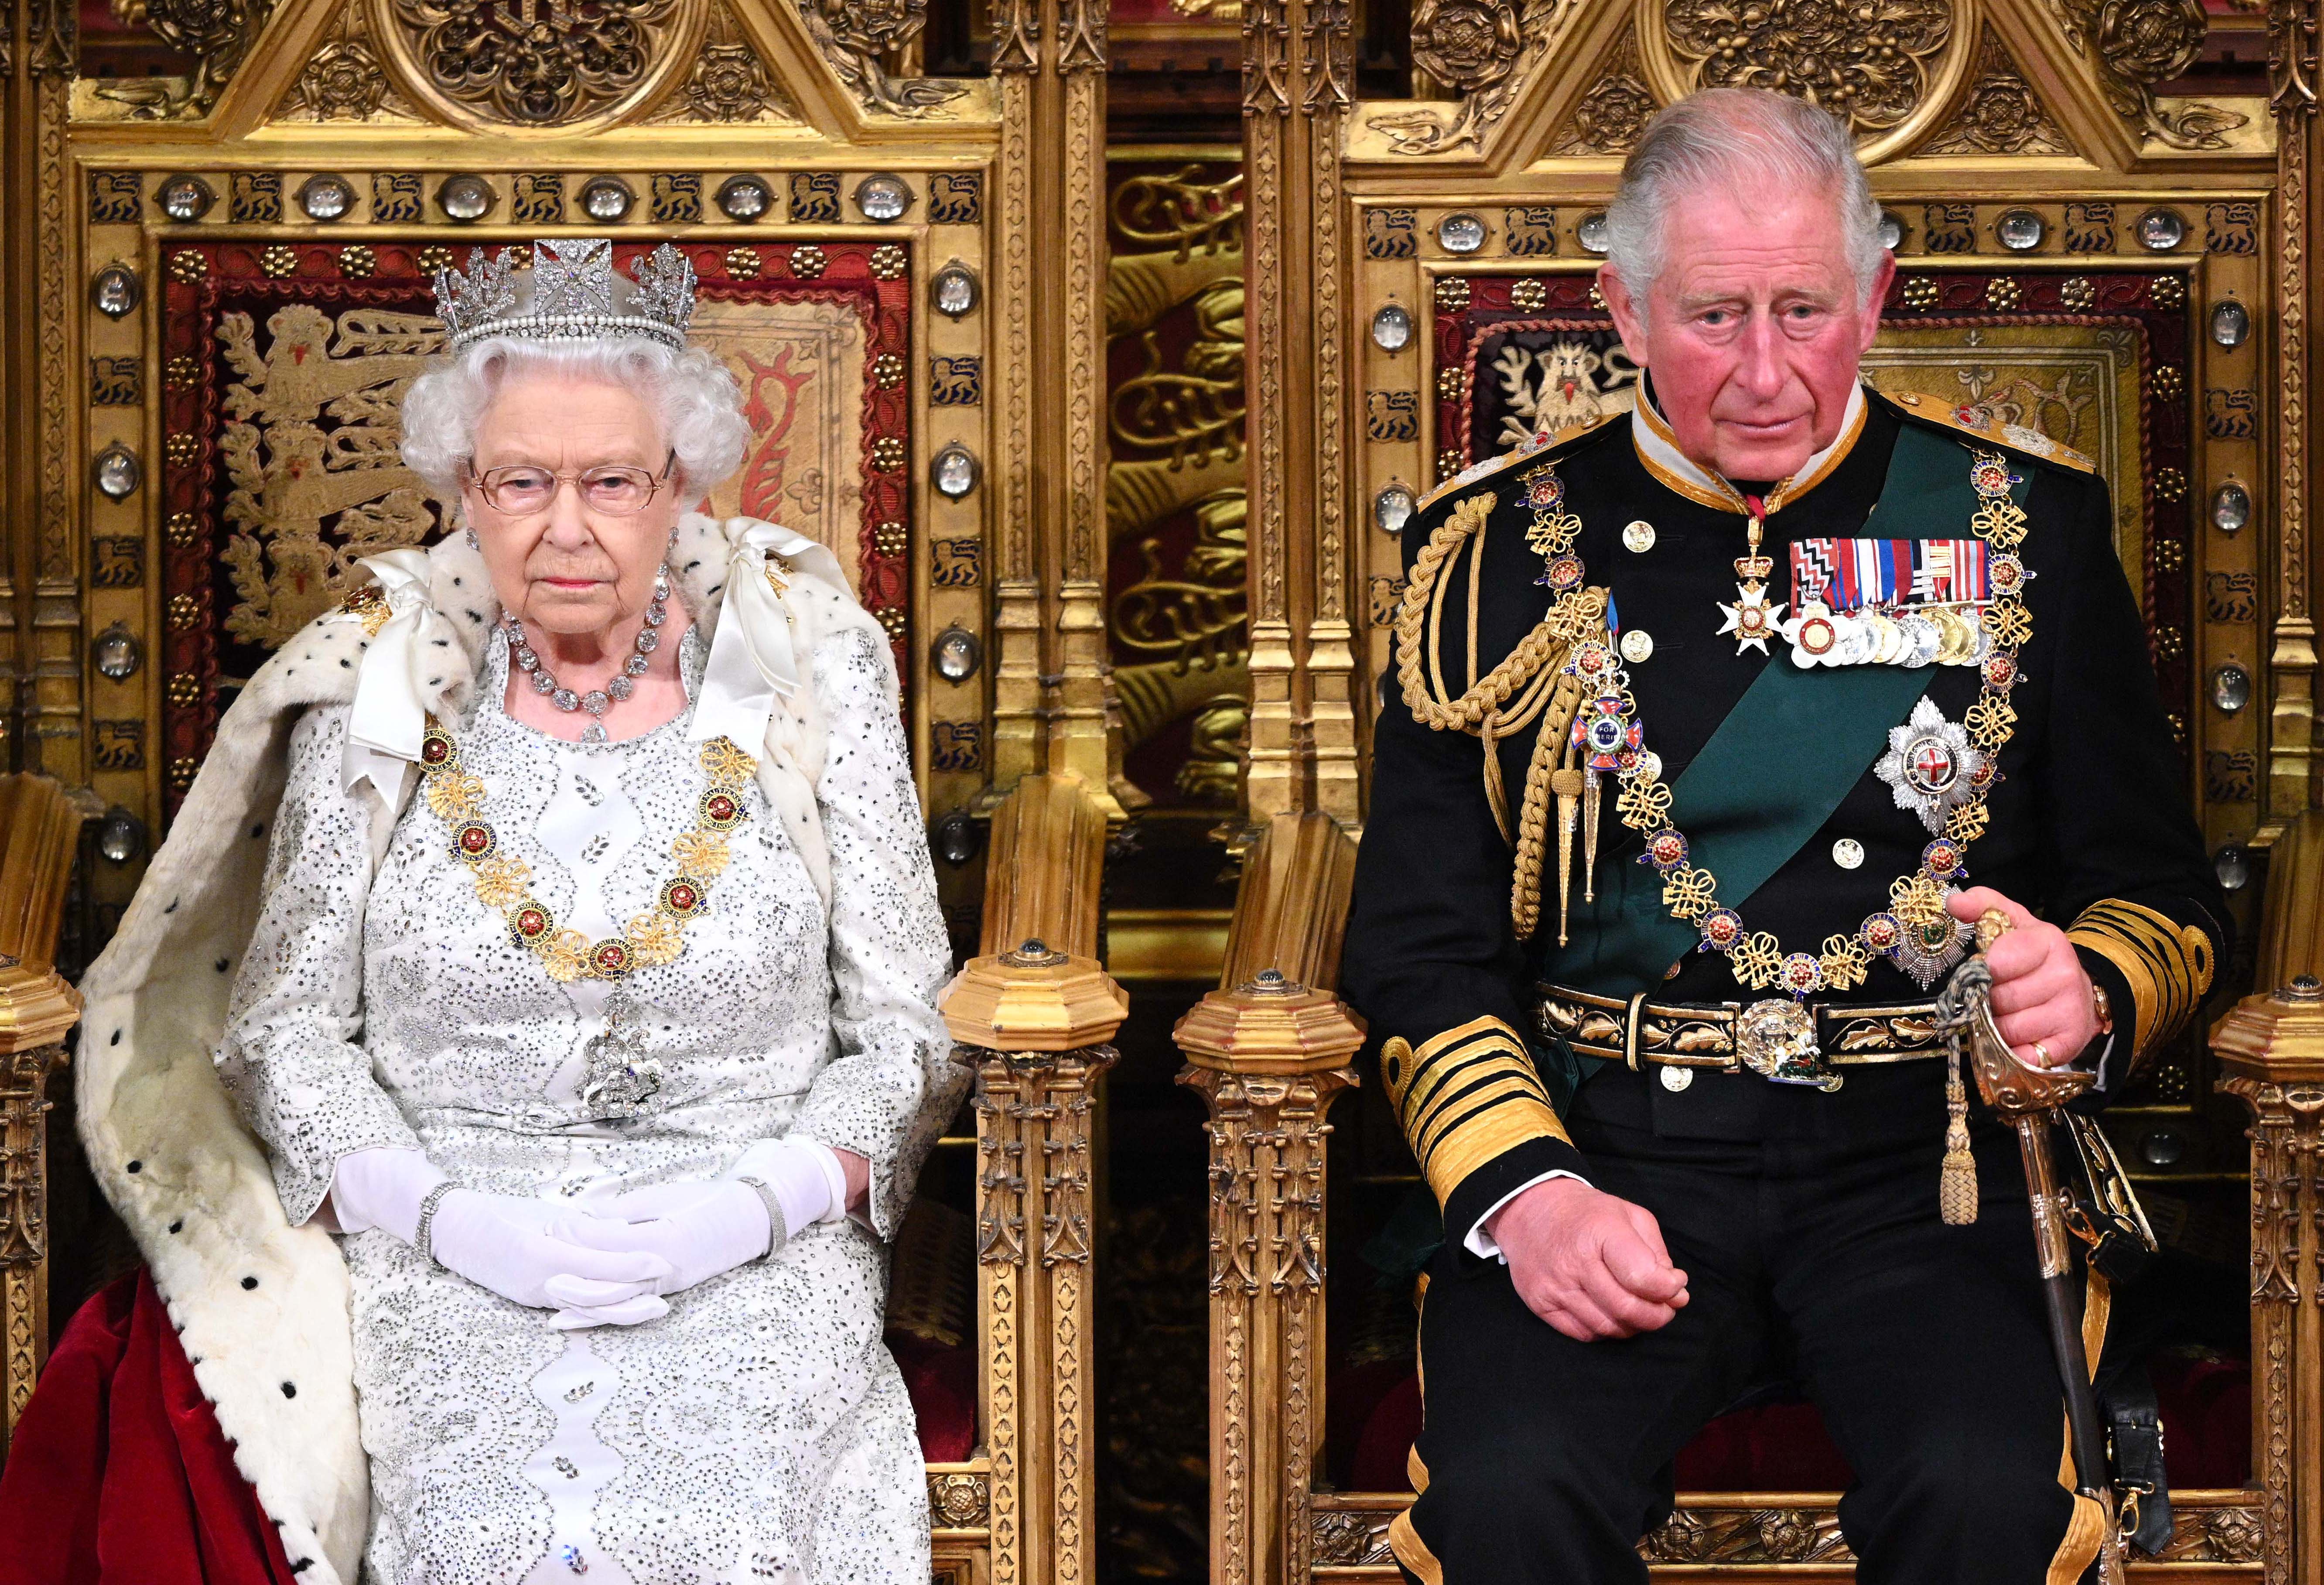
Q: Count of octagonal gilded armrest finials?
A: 4